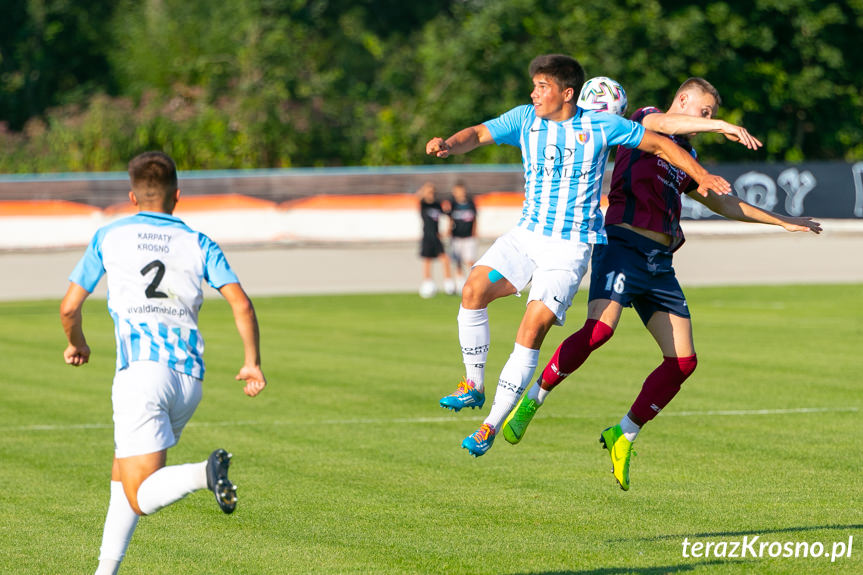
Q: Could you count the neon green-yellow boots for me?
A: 2